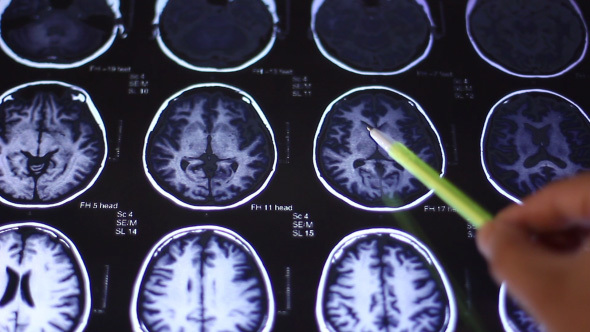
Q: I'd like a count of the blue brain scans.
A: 12